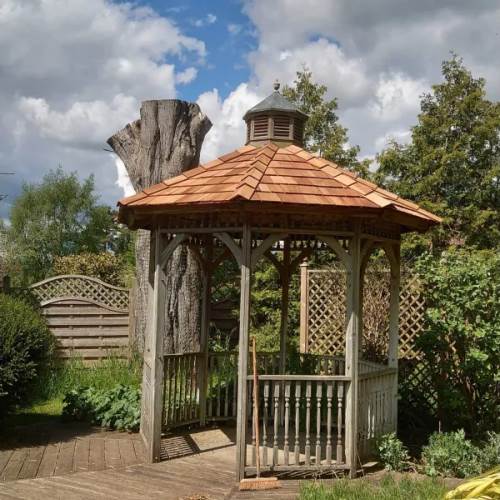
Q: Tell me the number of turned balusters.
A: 9